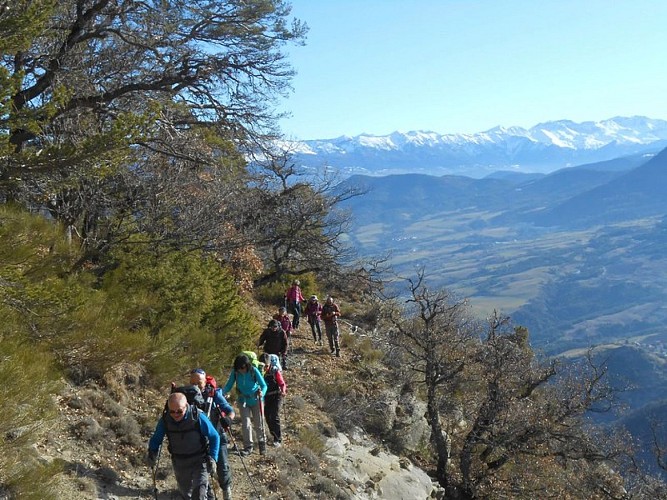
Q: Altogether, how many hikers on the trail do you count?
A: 9